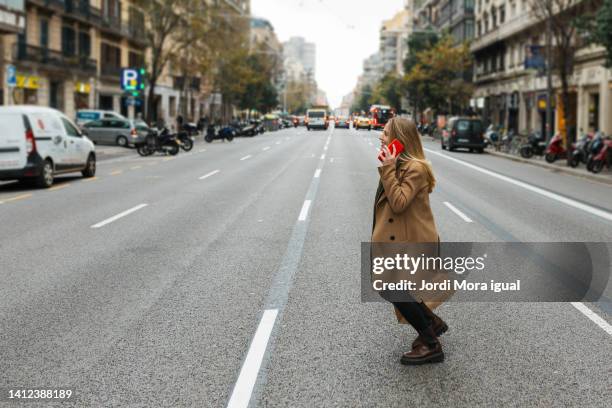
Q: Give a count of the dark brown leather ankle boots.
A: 2